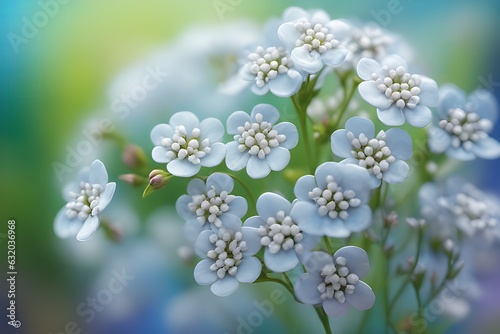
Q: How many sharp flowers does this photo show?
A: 12